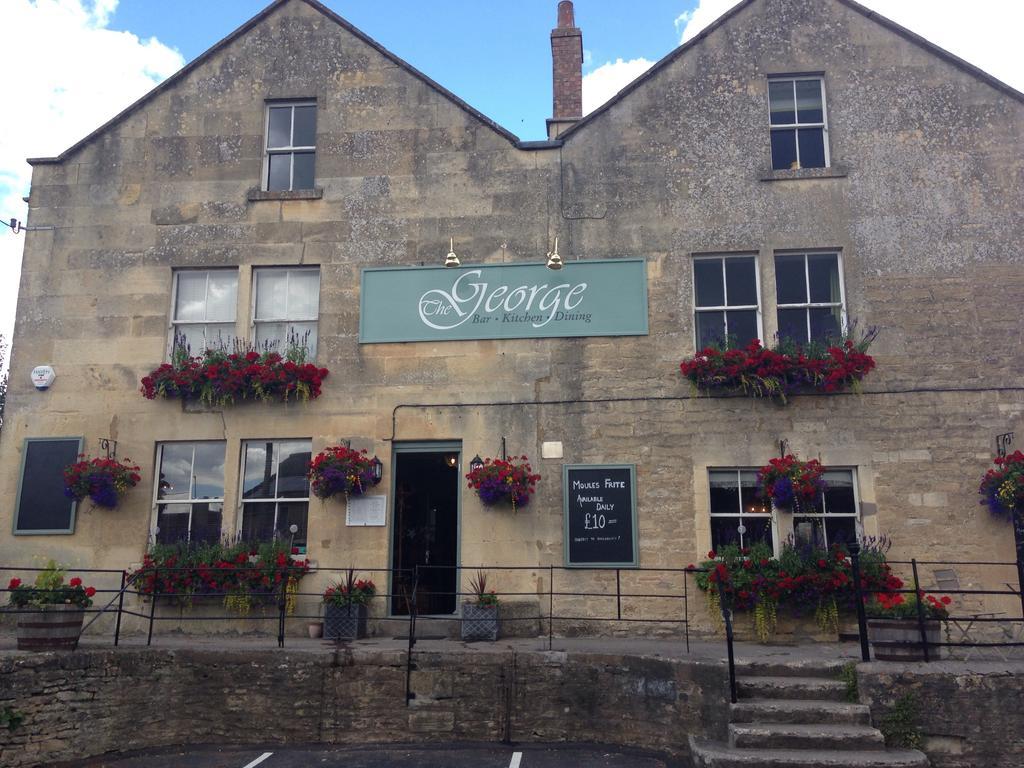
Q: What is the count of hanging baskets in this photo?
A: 5